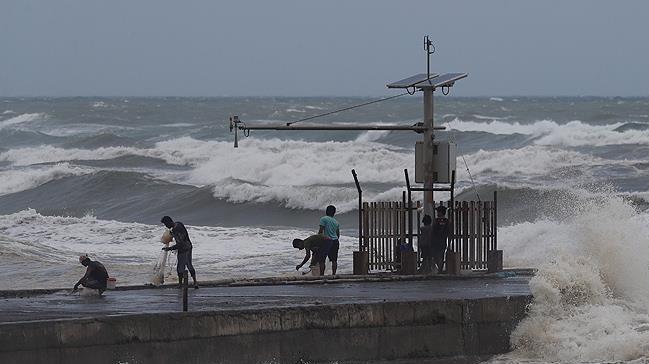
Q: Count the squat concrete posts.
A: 4